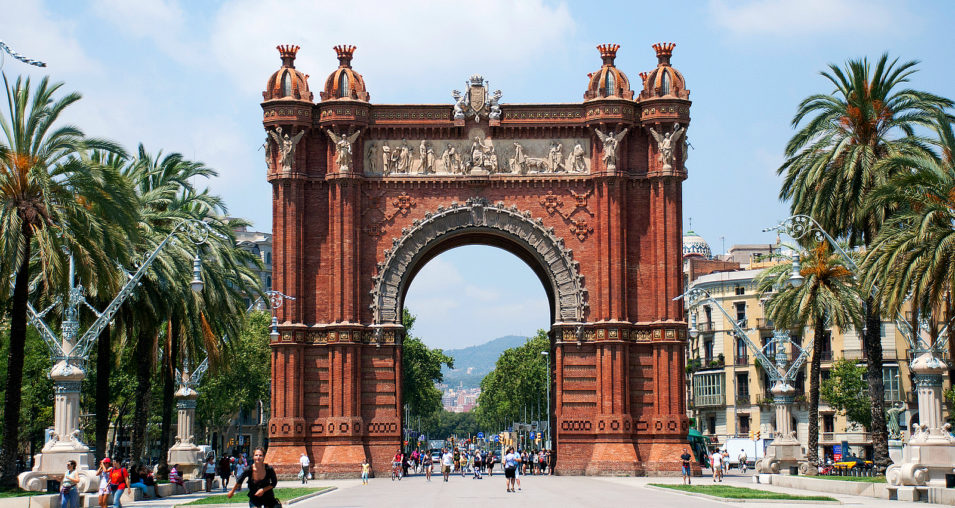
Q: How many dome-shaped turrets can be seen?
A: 4